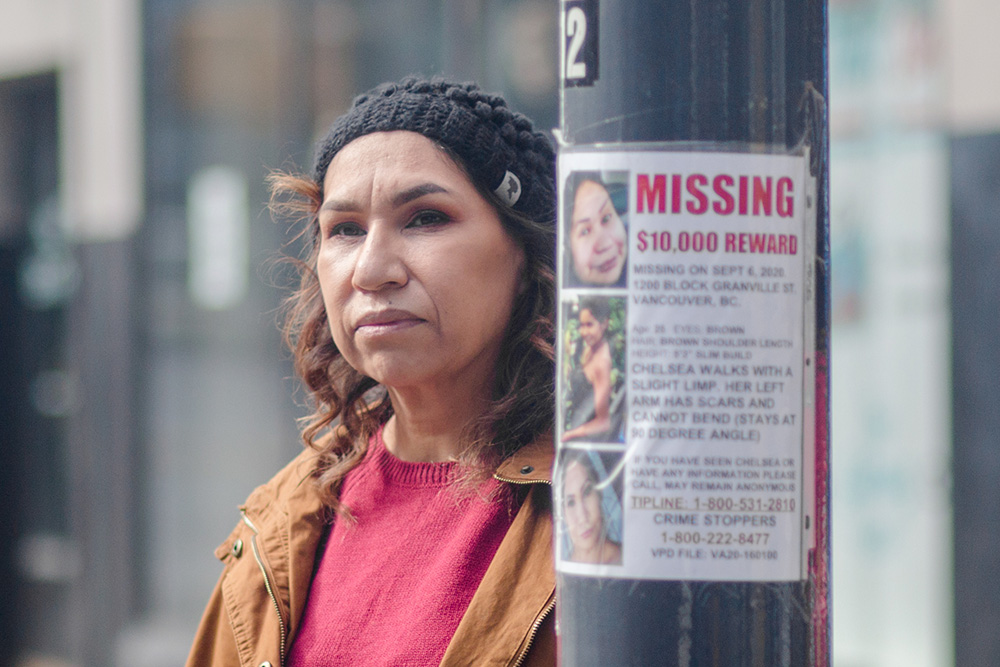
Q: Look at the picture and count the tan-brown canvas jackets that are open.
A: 1